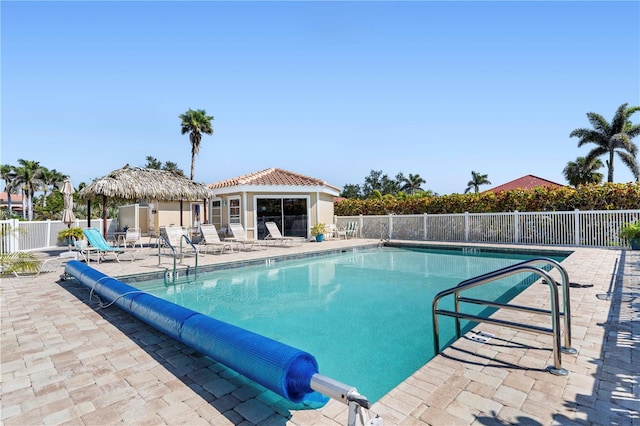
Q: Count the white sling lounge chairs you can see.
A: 4